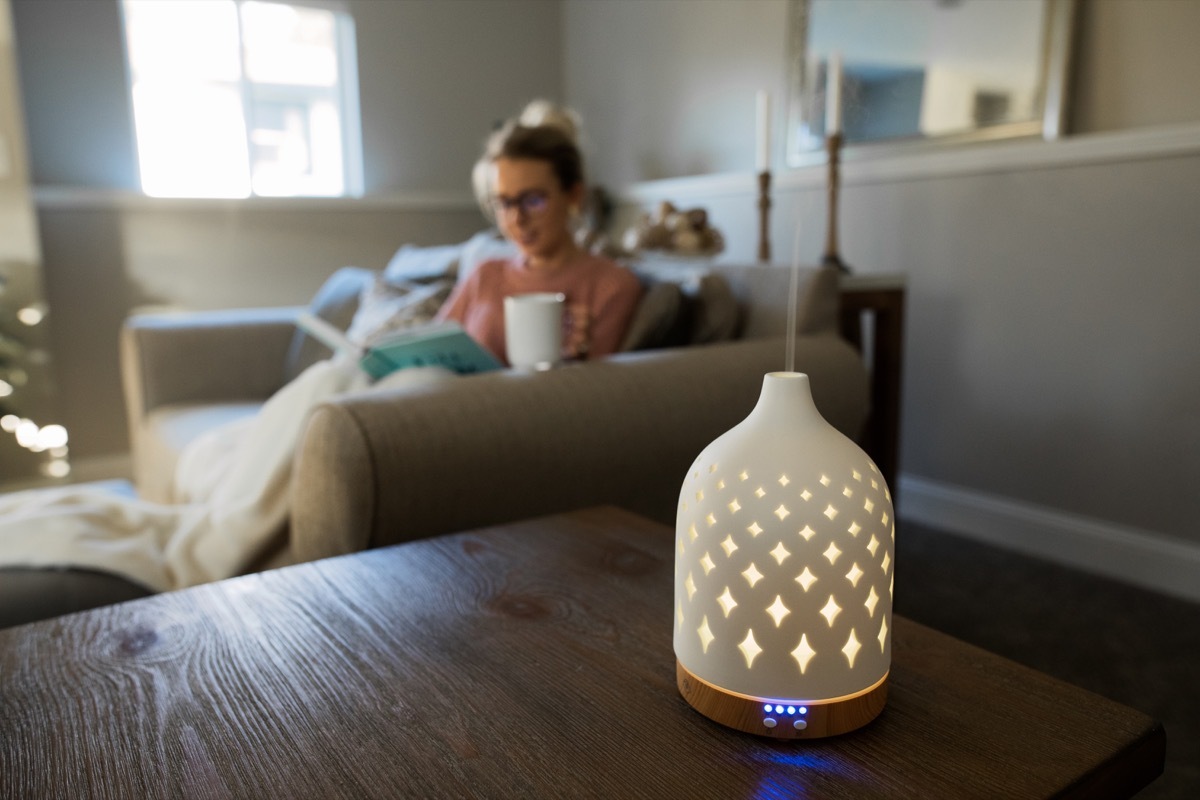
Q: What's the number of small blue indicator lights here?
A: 4